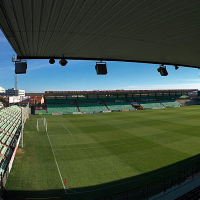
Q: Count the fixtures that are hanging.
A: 6